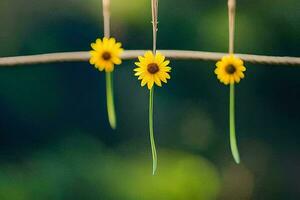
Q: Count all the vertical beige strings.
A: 3